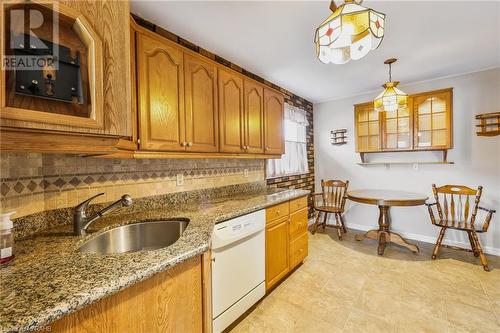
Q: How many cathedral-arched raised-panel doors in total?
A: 5